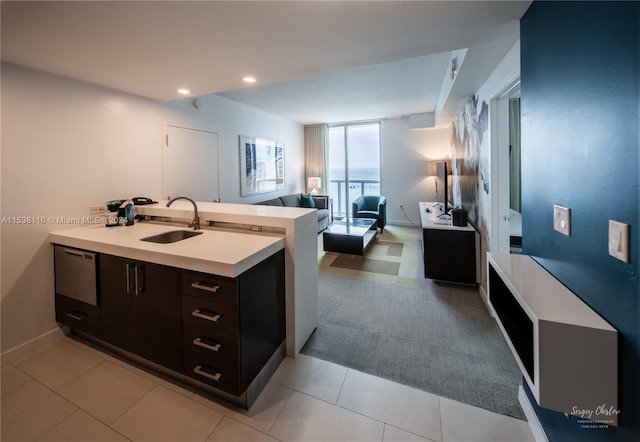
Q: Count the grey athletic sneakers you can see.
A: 0